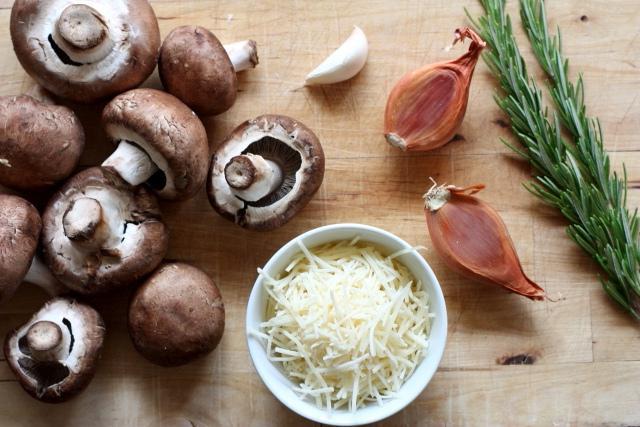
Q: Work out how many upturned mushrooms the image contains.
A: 4